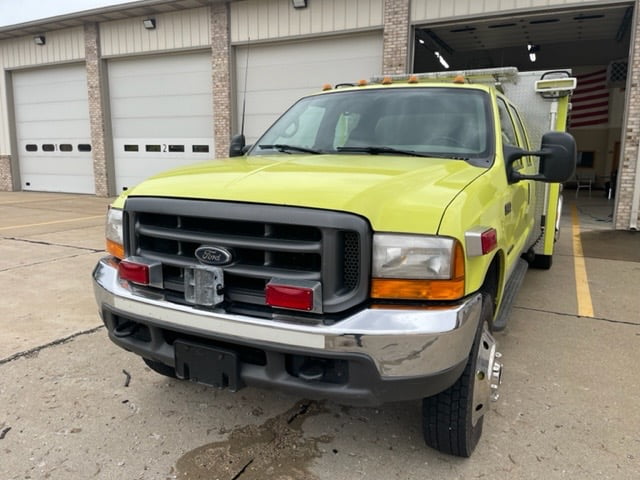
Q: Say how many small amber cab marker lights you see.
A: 5